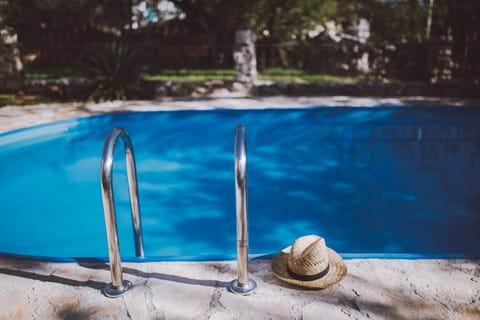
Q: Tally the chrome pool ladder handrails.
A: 2